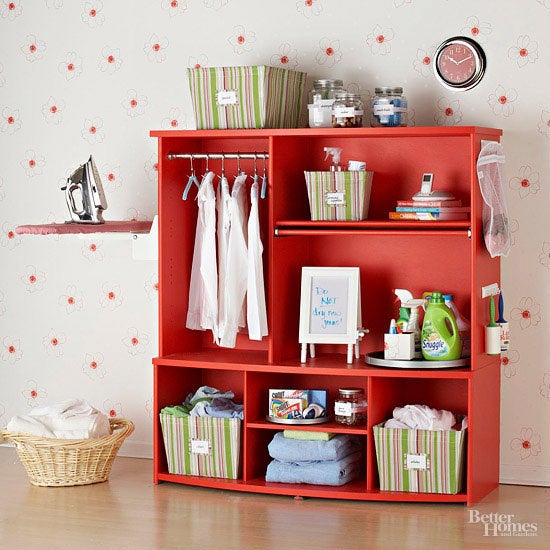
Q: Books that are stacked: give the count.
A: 3